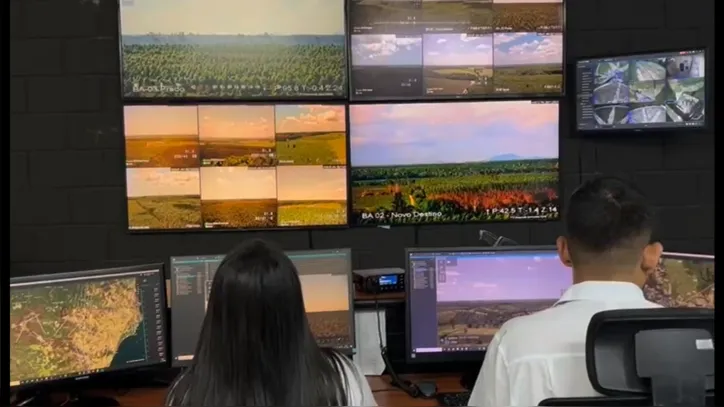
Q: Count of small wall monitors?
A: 1